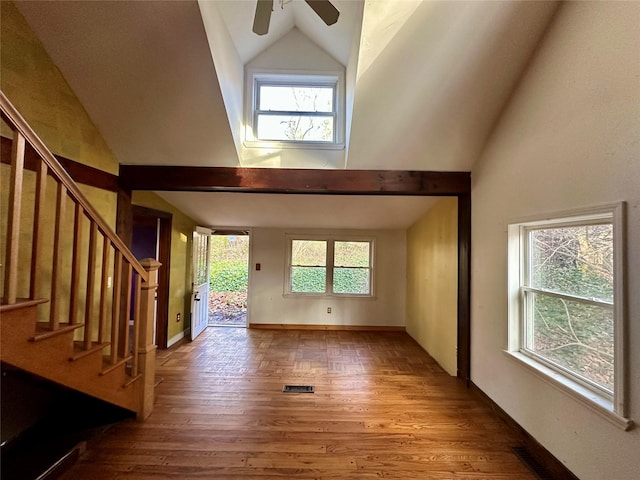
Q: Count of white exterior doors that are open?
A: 1